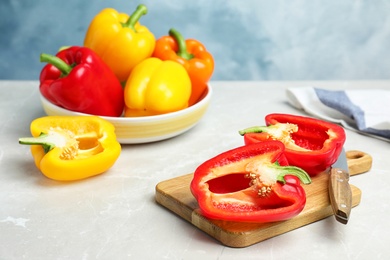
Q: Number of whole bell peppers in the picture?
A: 4